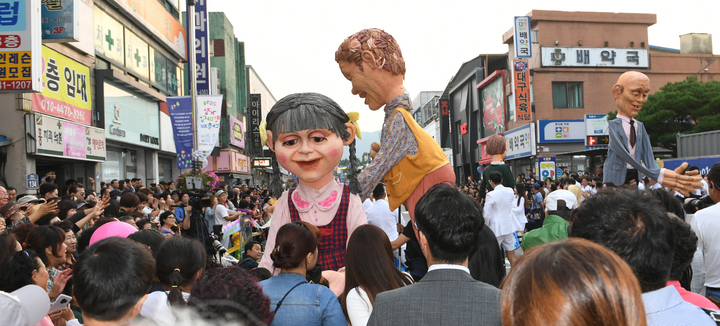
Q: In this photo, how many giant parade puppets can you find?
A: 4